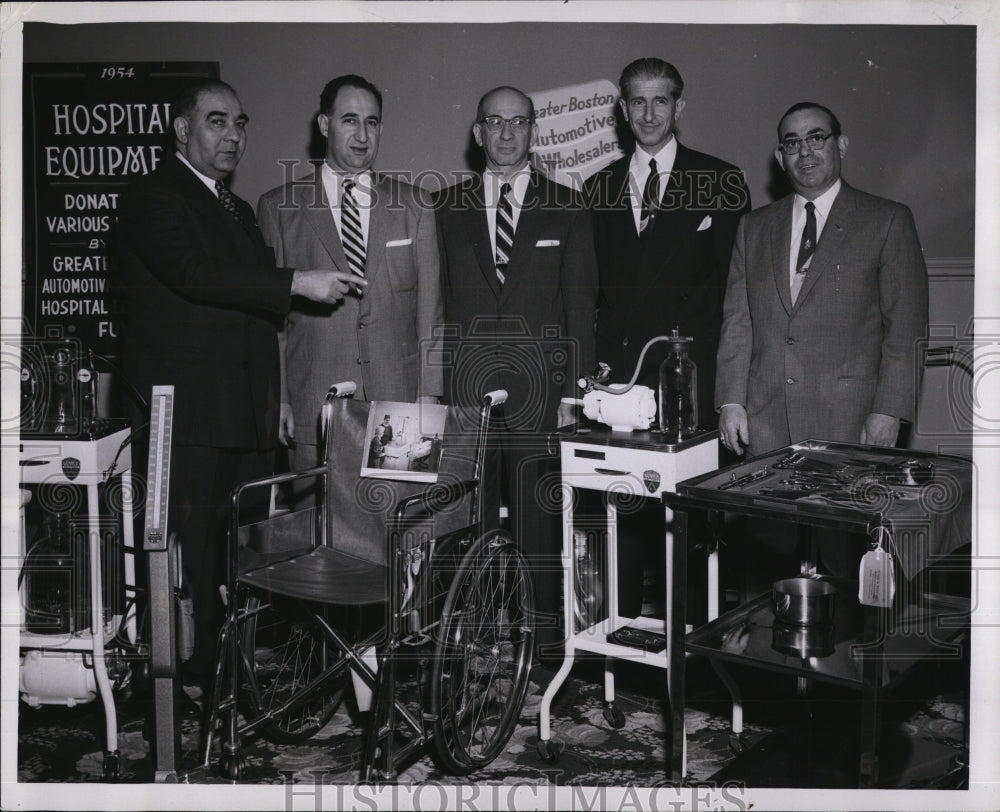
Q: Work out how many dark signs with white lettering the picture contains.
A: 1